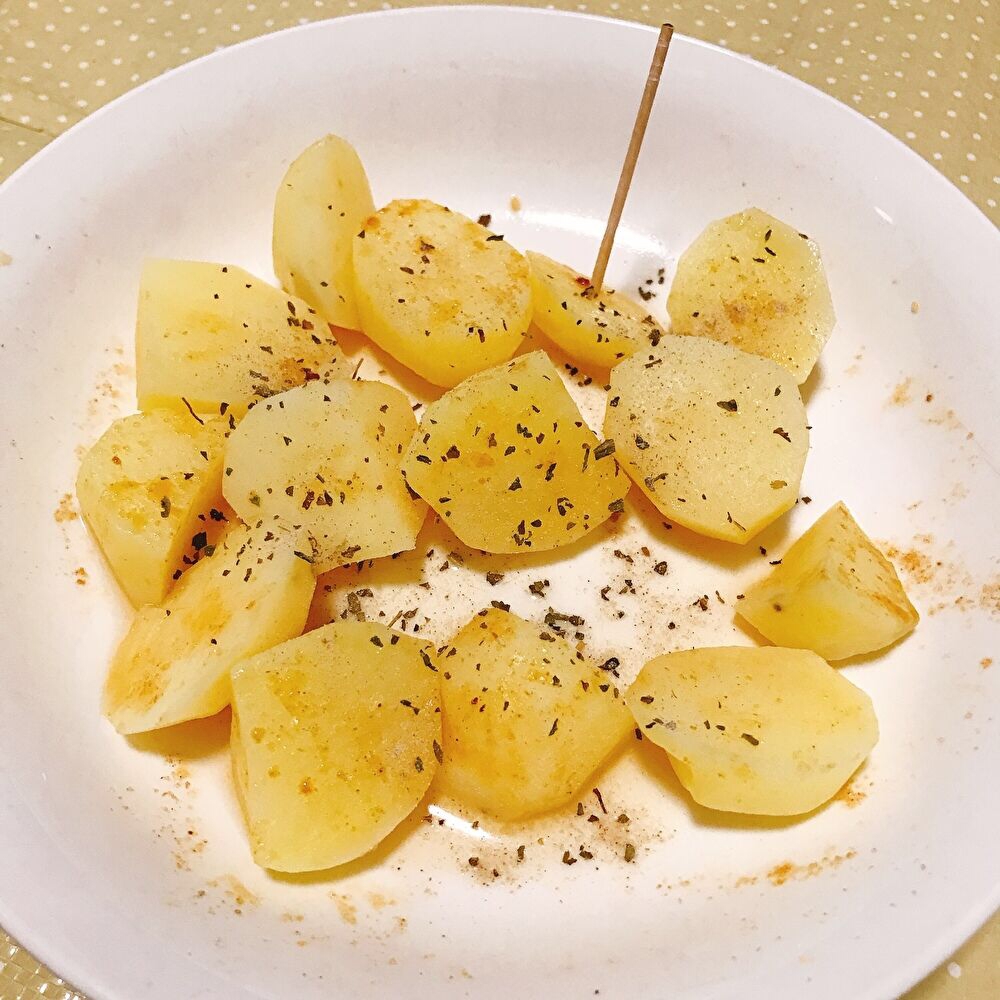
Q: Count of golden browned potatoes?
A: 14